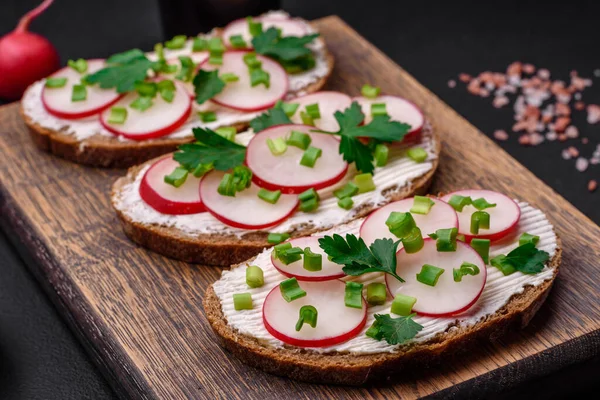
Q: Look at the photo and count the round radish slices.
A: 15